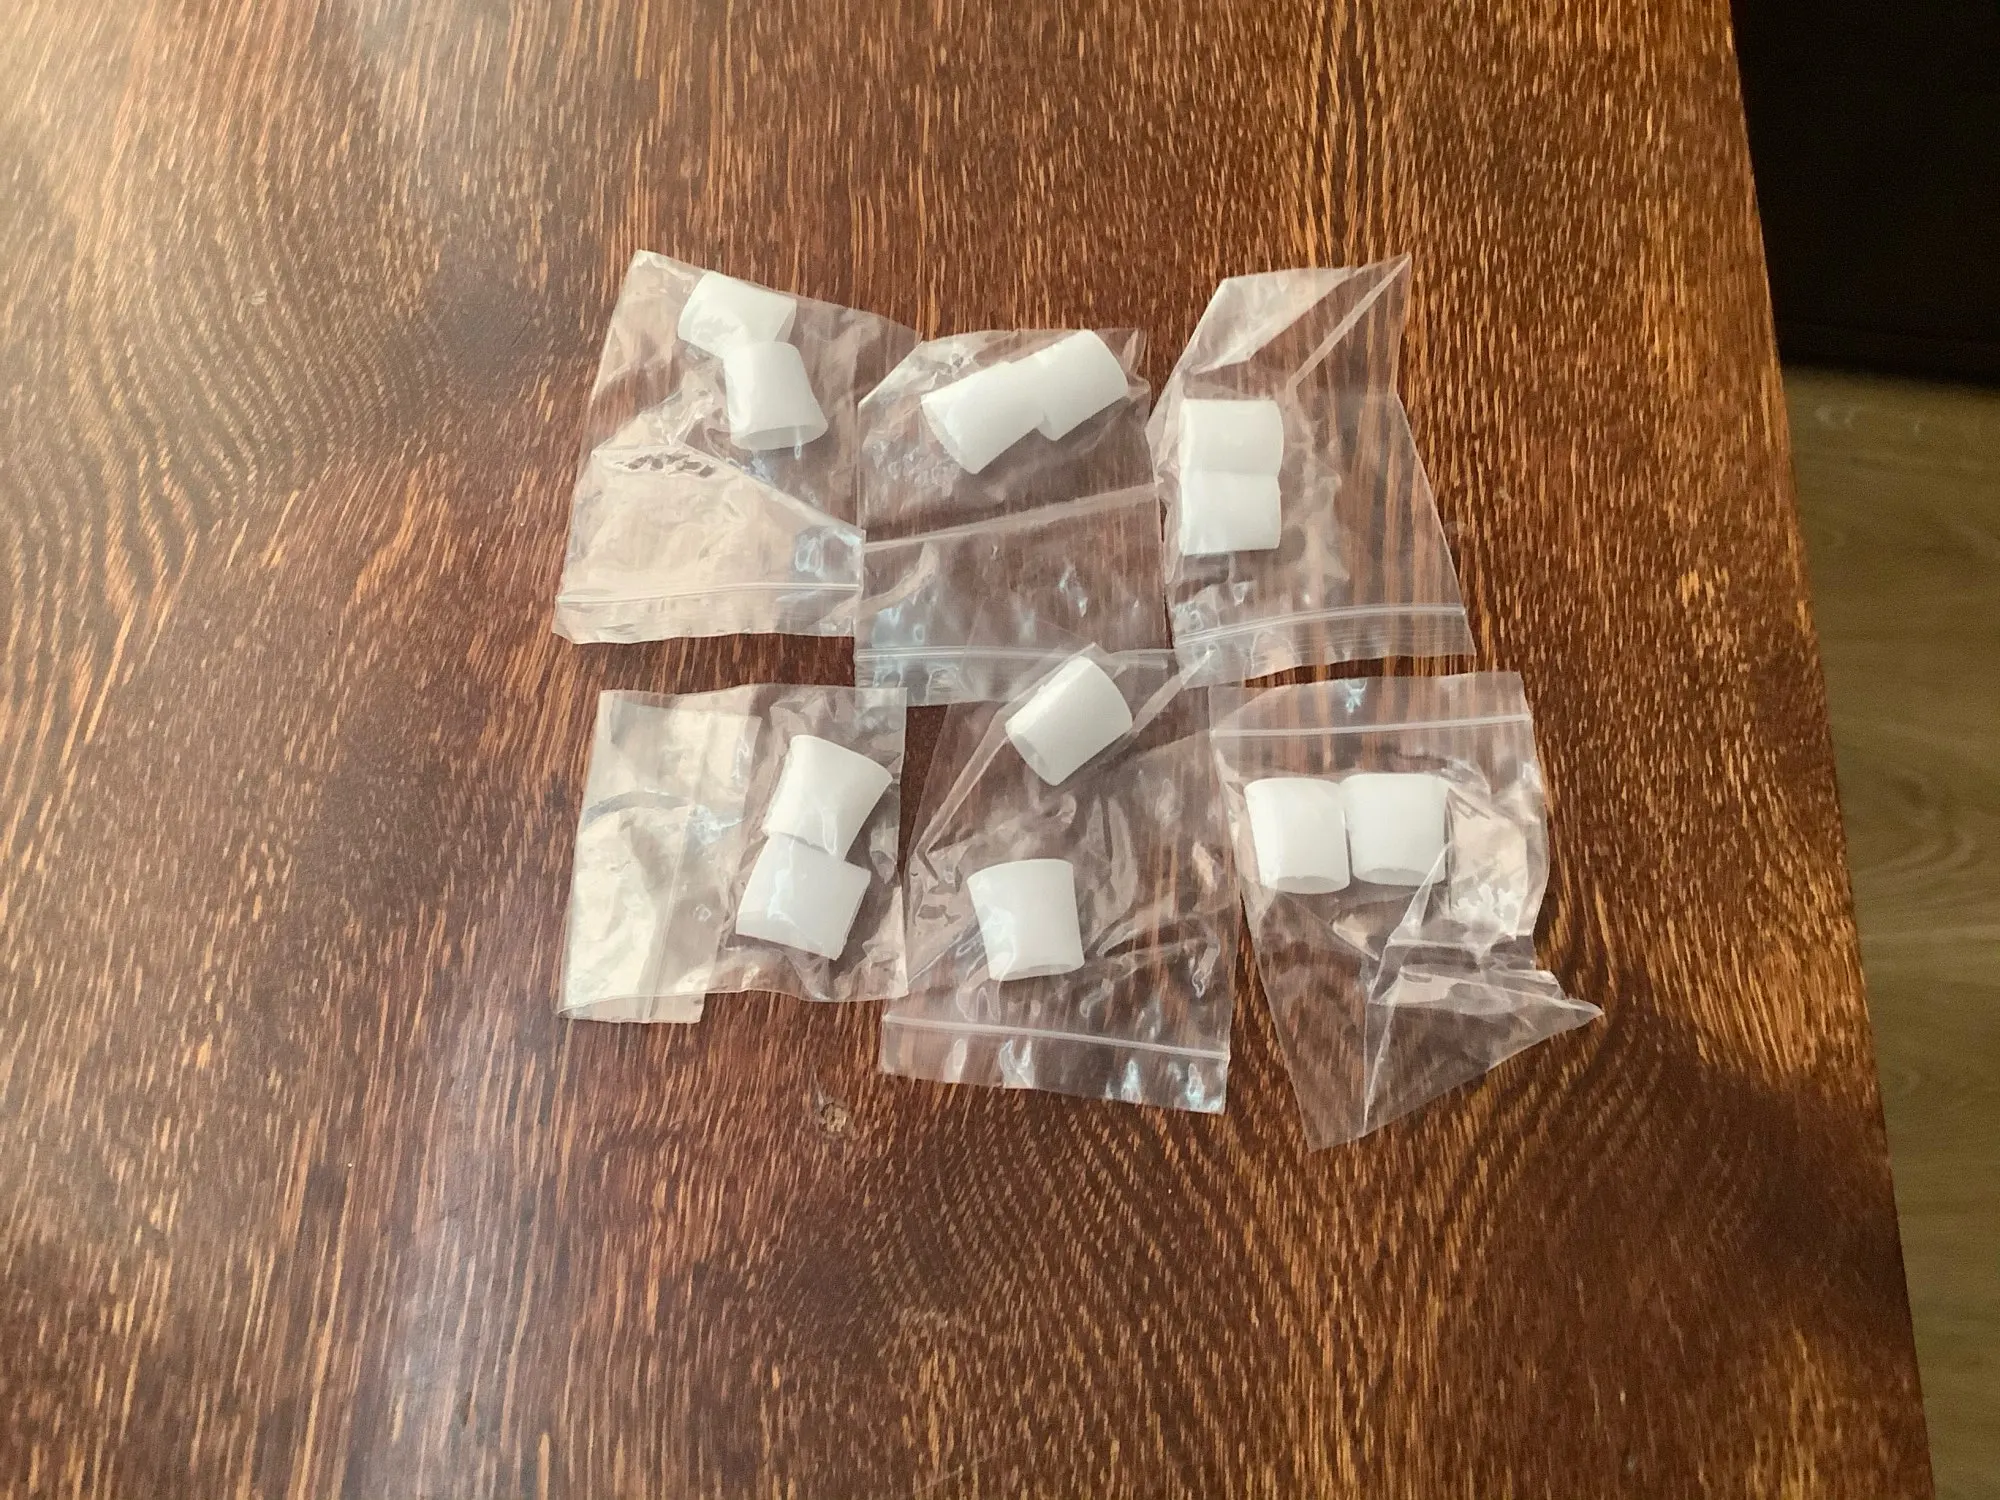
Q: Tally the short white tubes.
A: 12